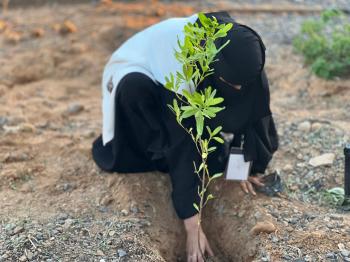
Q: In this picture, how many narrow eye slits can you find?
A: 1